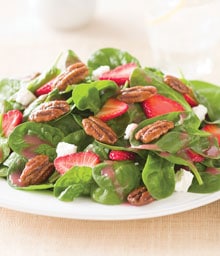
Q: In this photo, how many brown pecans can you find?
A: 8